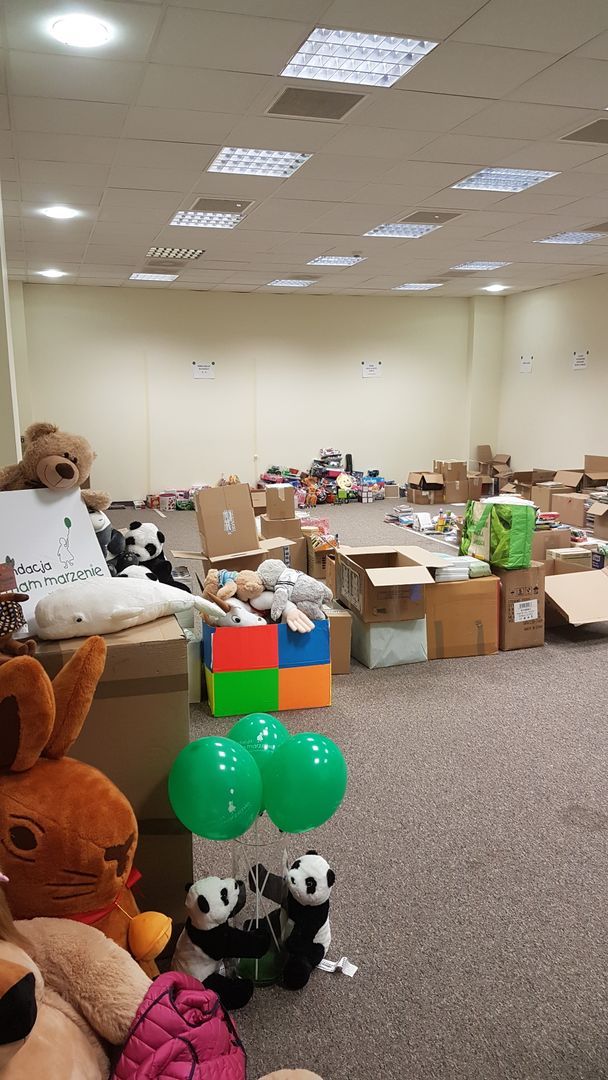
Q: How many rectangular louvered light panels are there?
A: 12